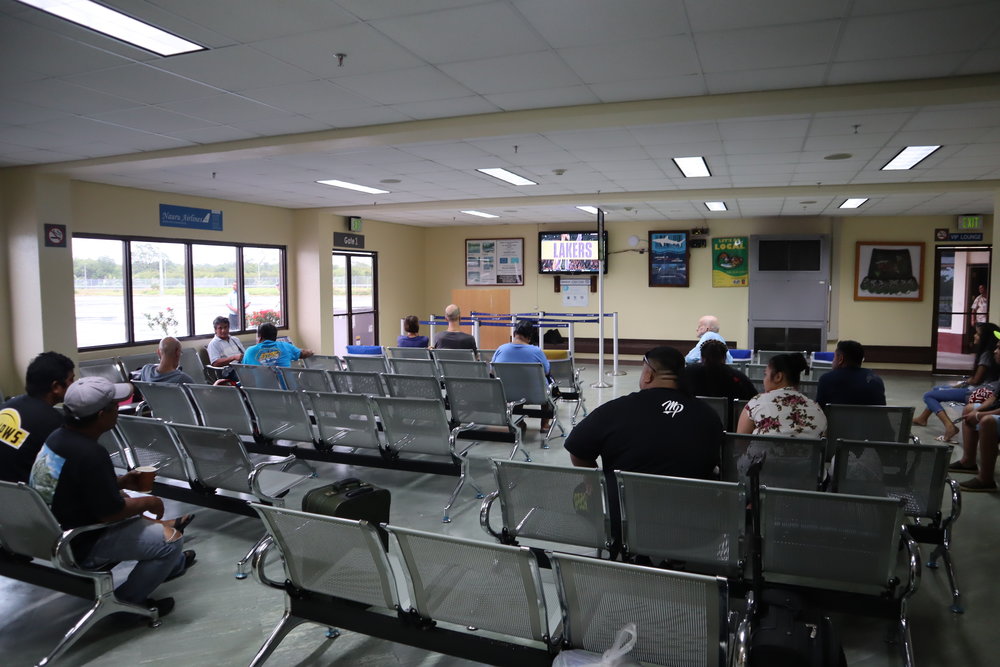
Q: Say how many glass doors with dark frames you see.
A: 2